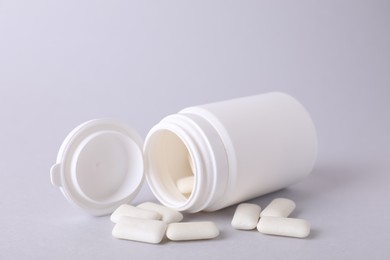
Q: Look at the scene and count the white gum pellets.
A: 8